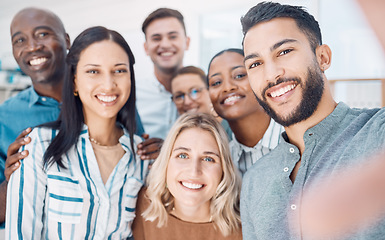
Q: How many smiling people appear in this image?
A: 7